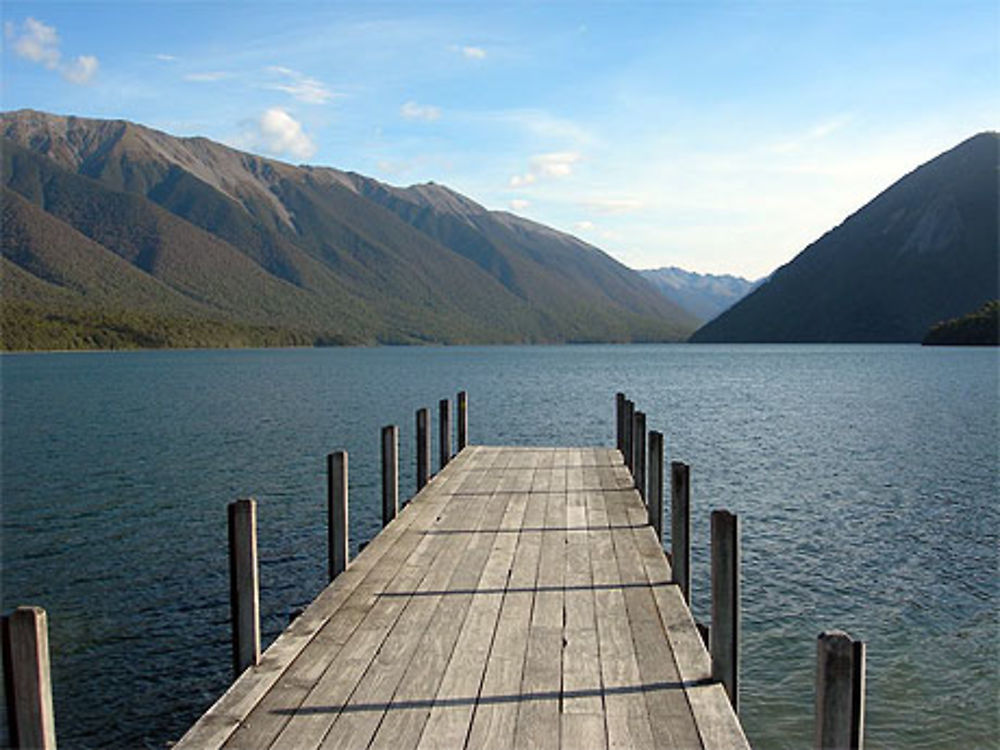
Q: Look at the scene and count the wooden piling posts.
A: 14